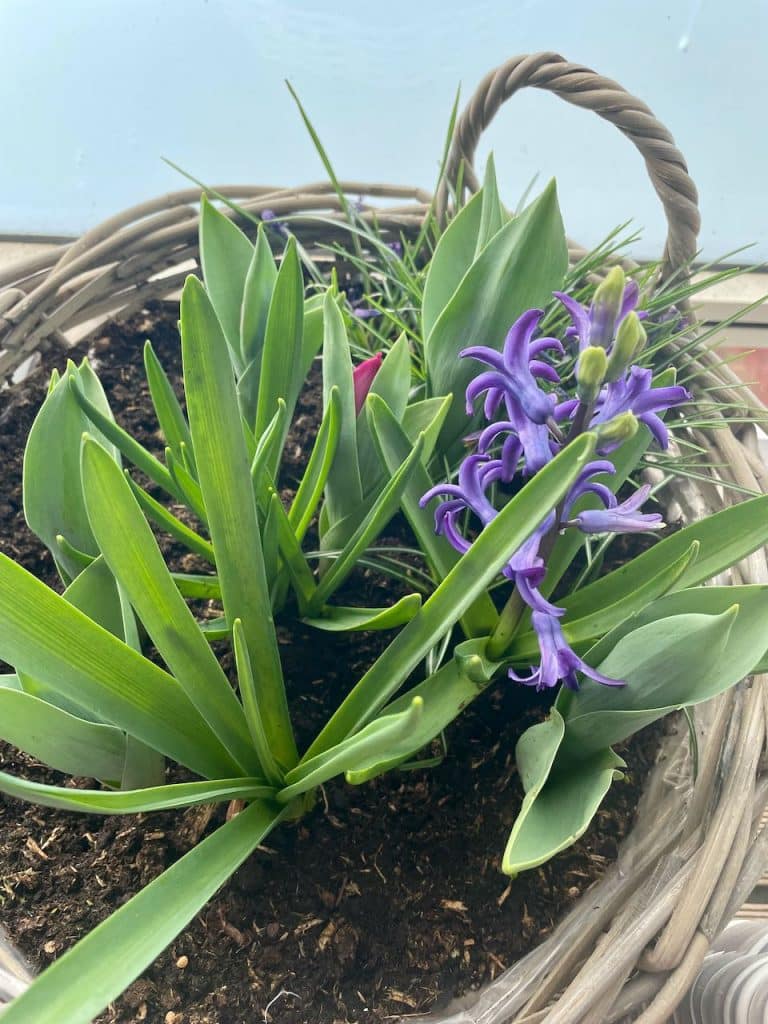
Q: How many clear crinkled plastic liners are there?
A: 1